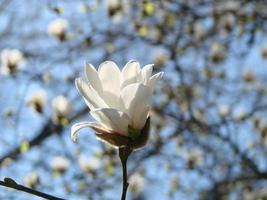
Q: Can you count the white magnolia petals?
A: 9